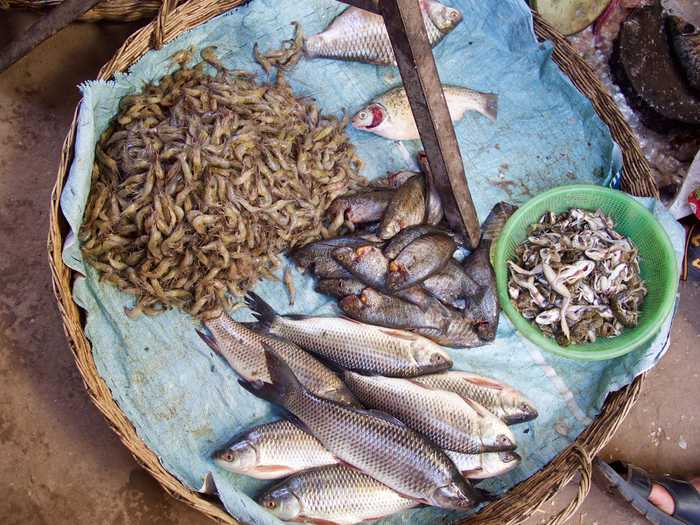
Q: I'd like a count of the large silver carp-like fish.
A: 8